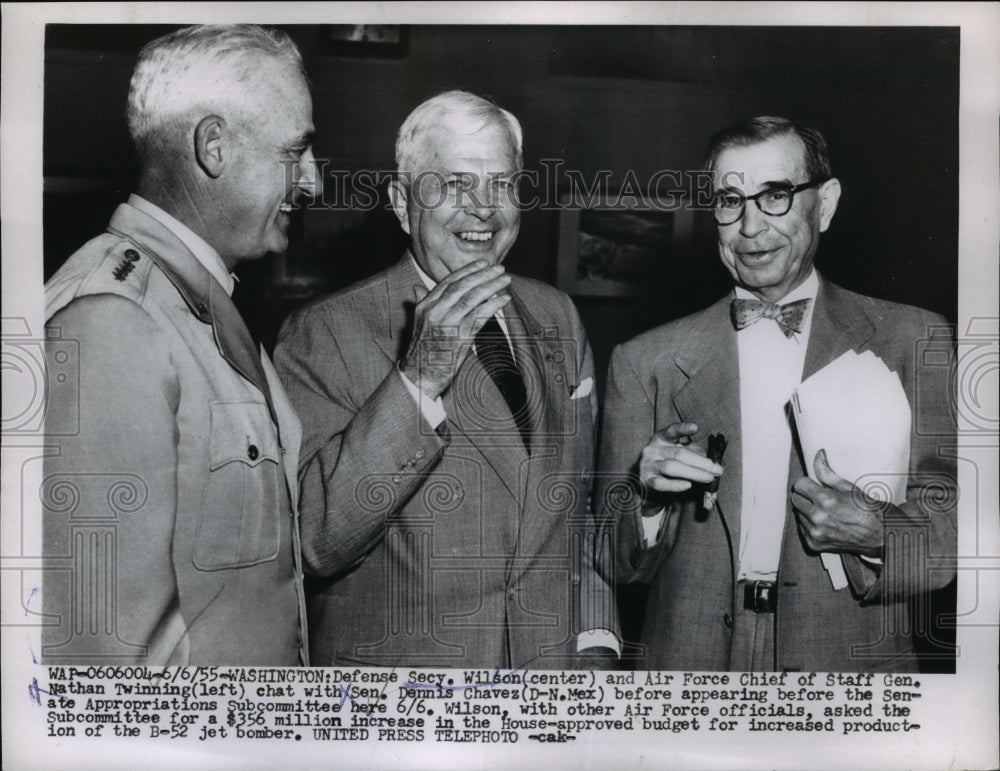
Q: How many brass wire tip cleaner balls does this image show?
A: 0